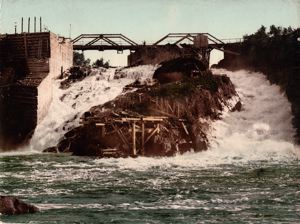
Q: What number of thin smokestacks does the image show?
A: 4